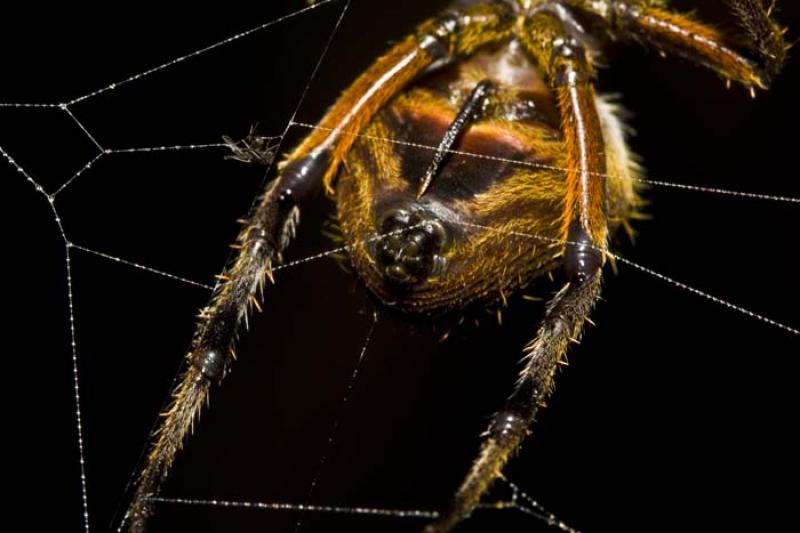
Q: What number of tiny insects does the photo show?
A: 1